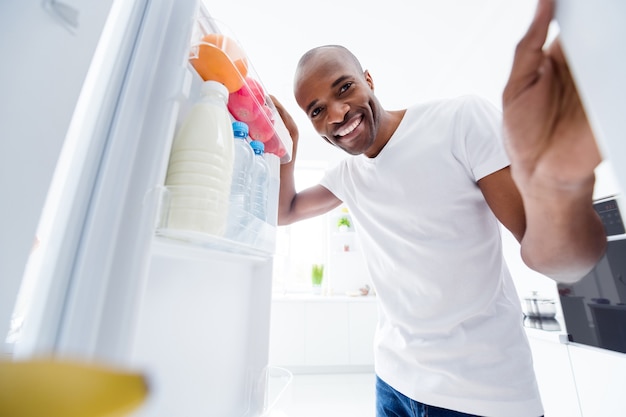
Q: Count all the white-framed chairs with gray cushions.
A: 0